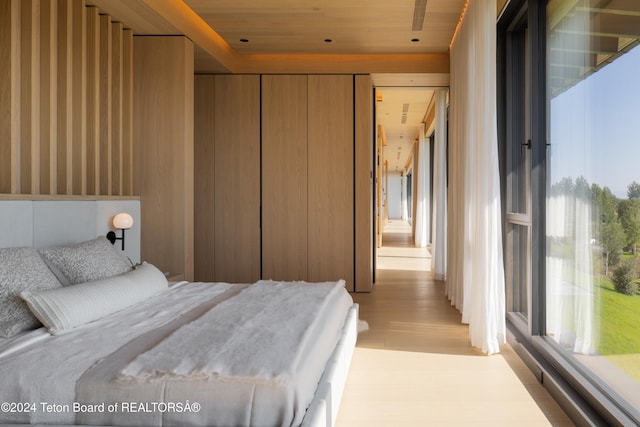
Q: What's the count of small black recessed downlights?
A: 3